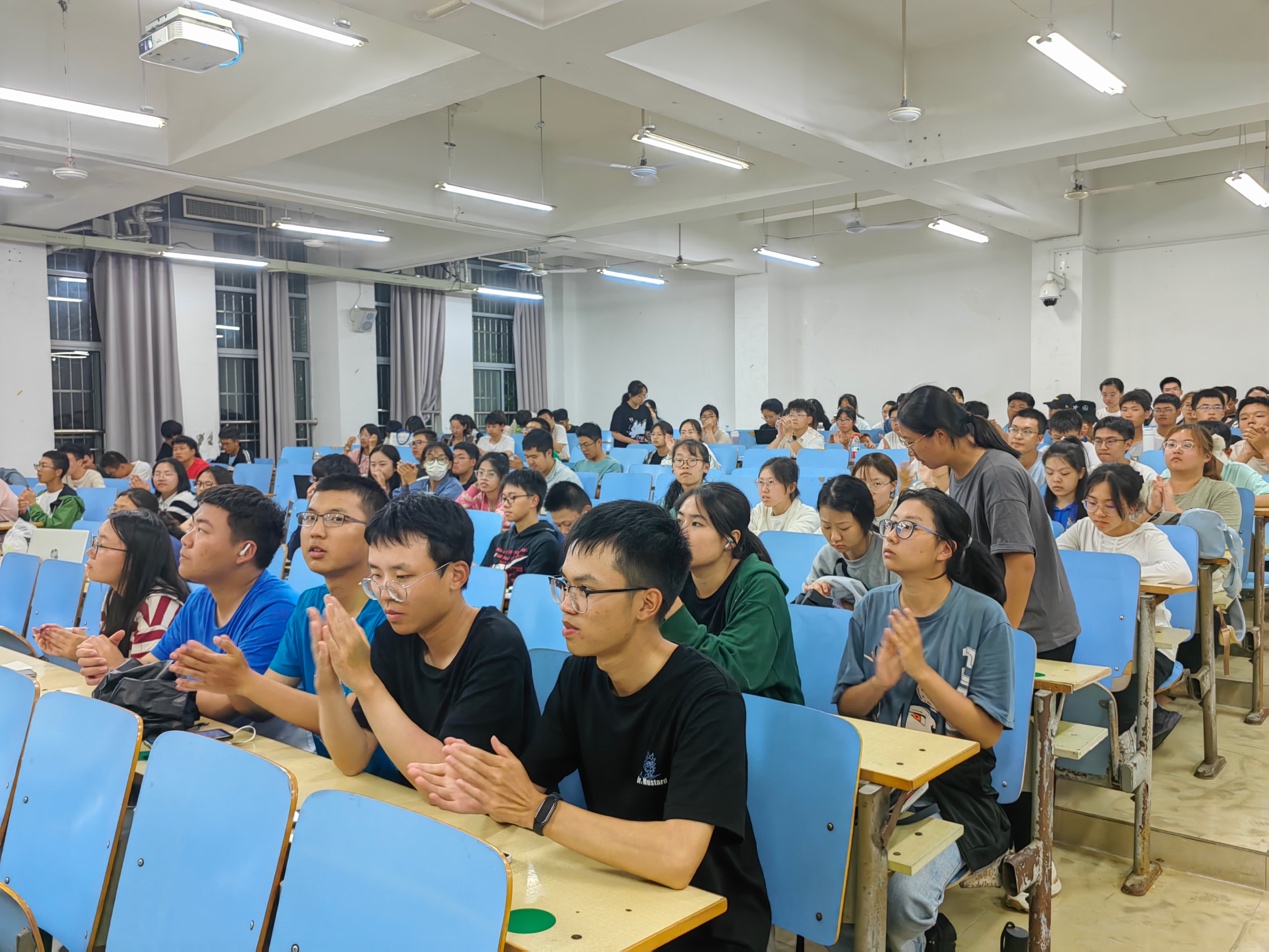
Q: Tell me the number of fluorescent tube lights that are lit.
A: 13